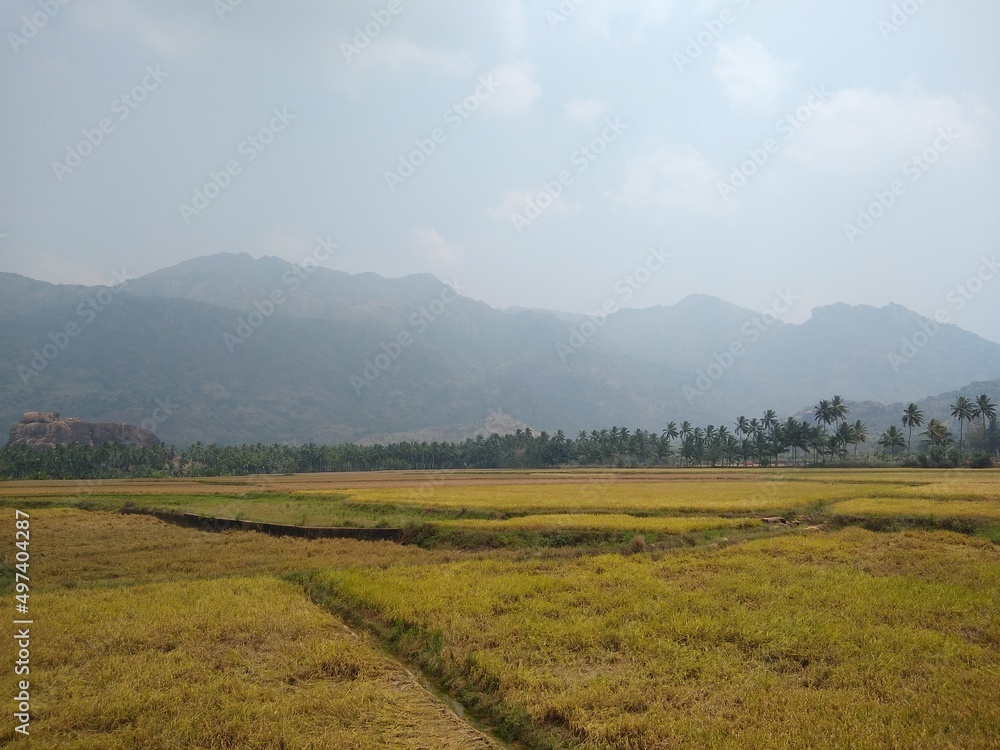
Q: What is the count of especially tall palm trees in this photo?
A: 5